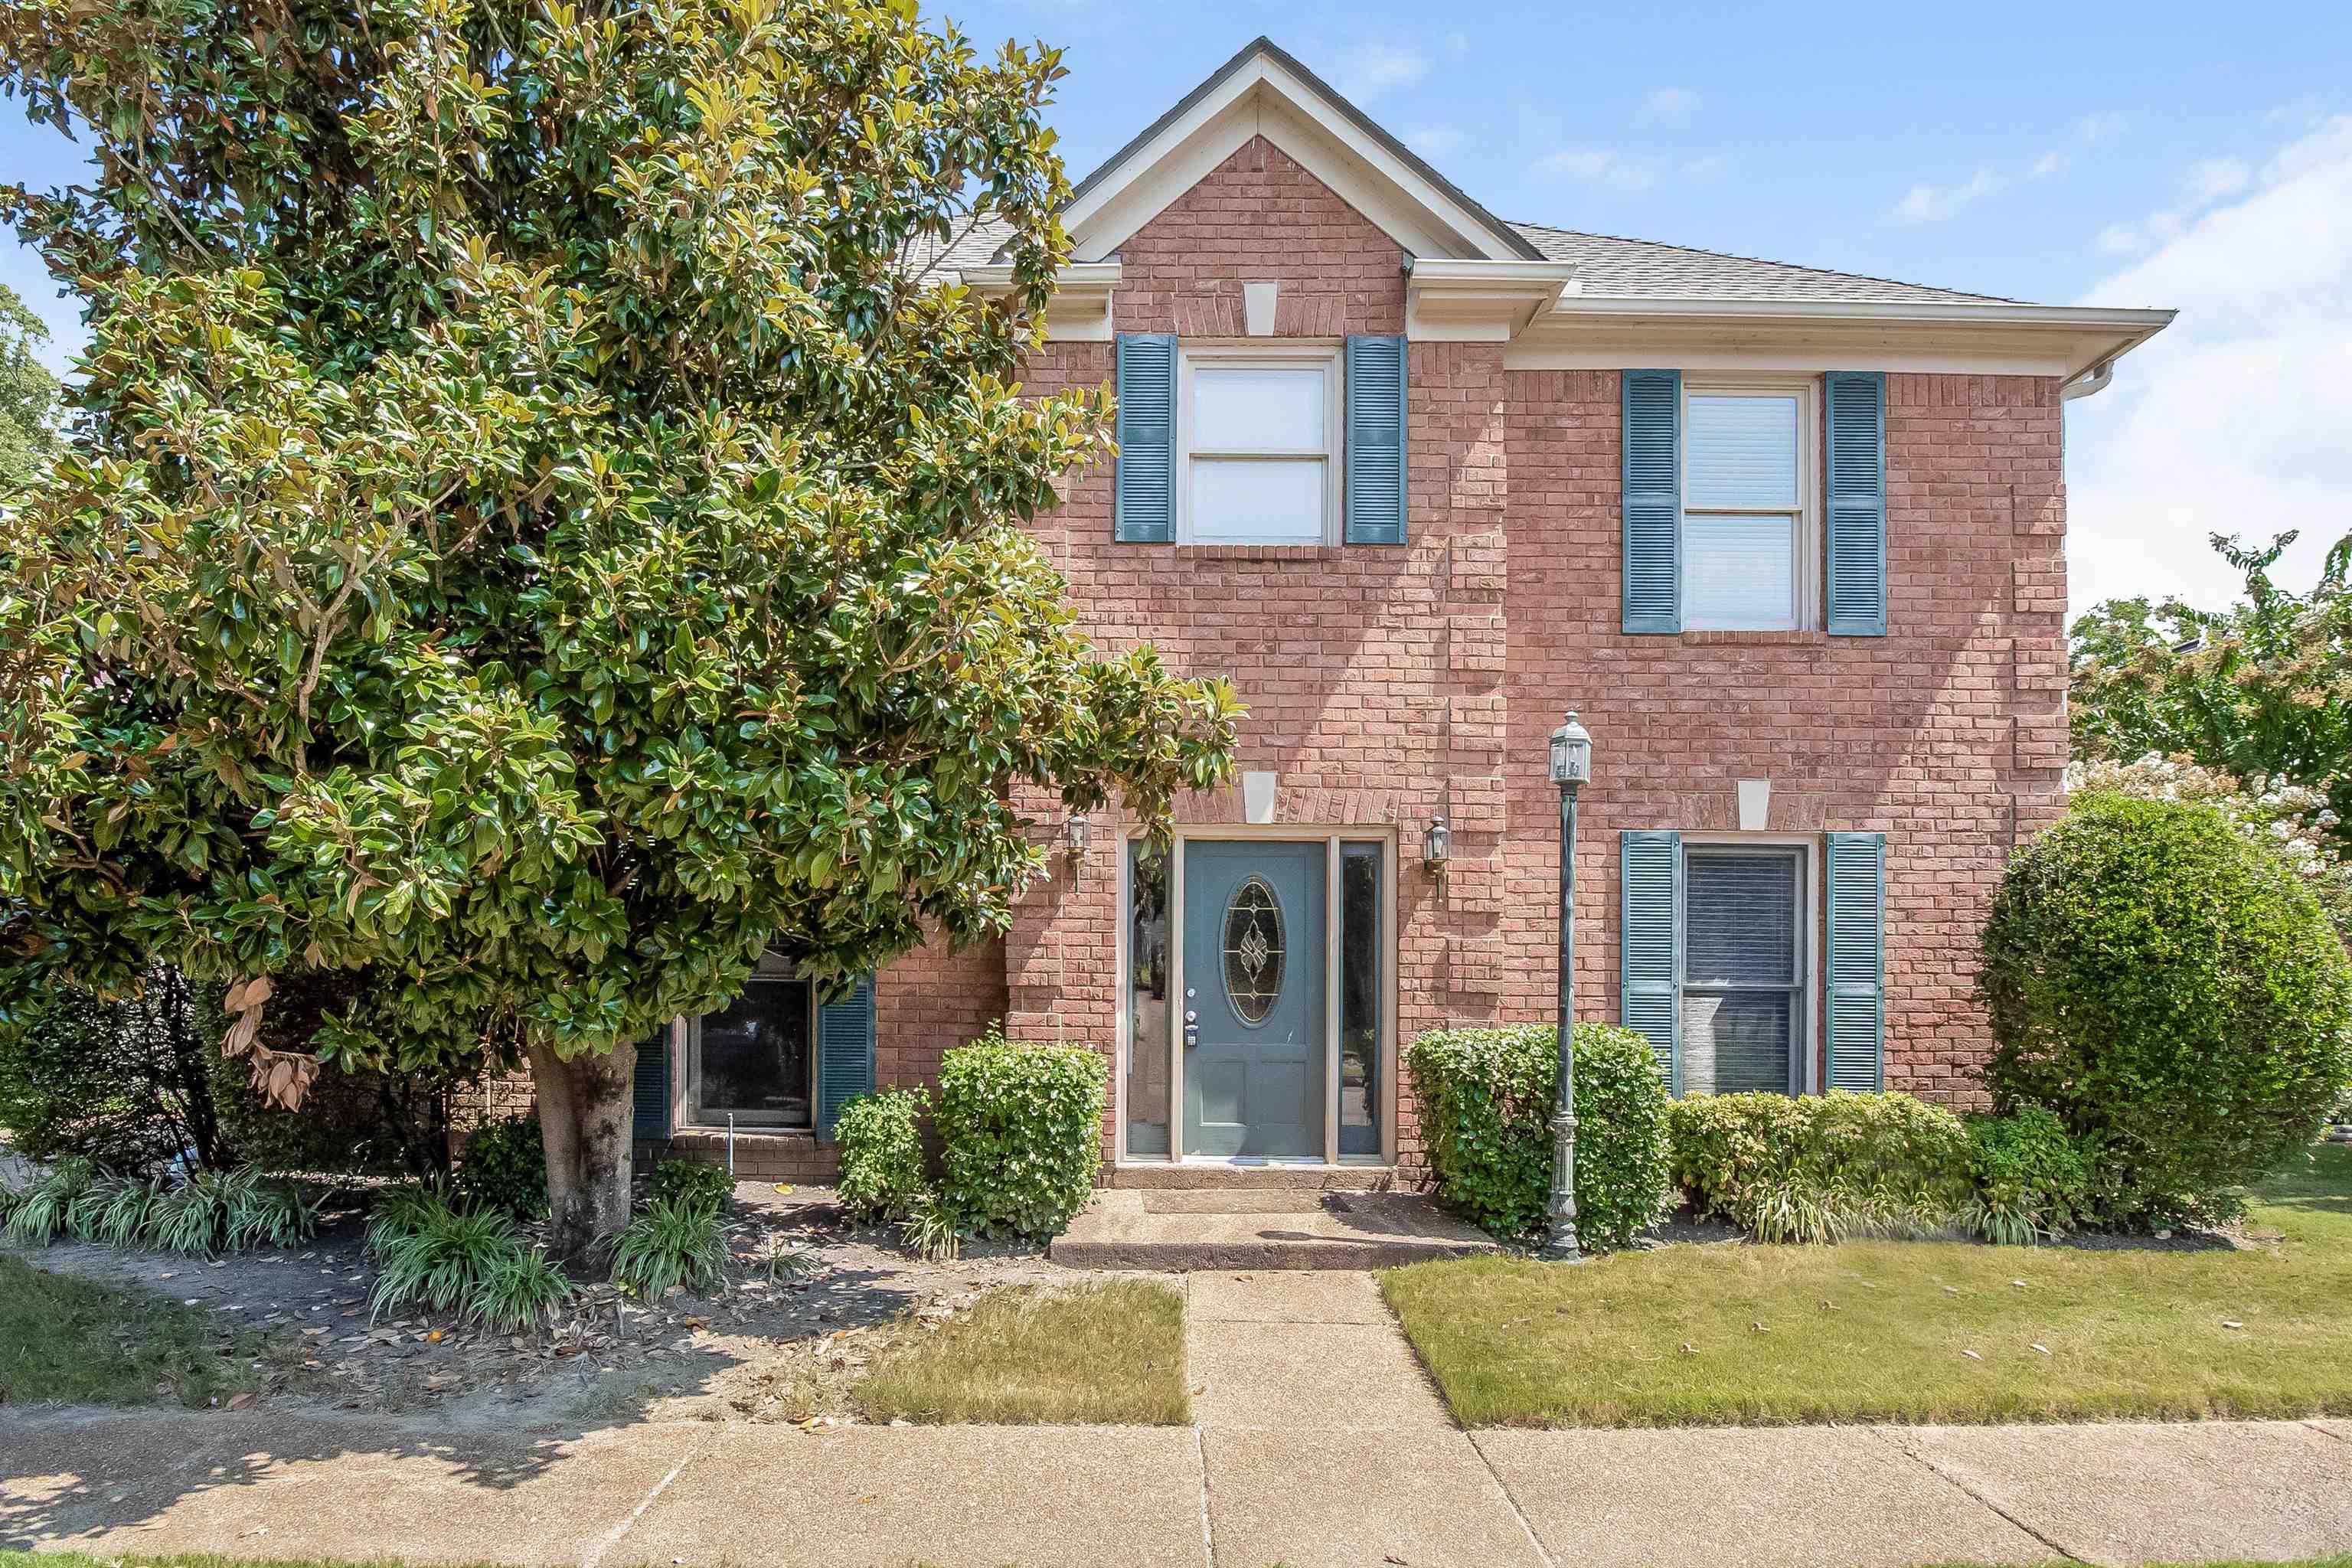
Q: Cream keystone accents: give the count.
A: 3